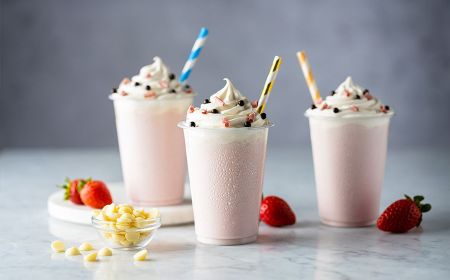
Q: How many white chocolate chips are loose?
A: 6